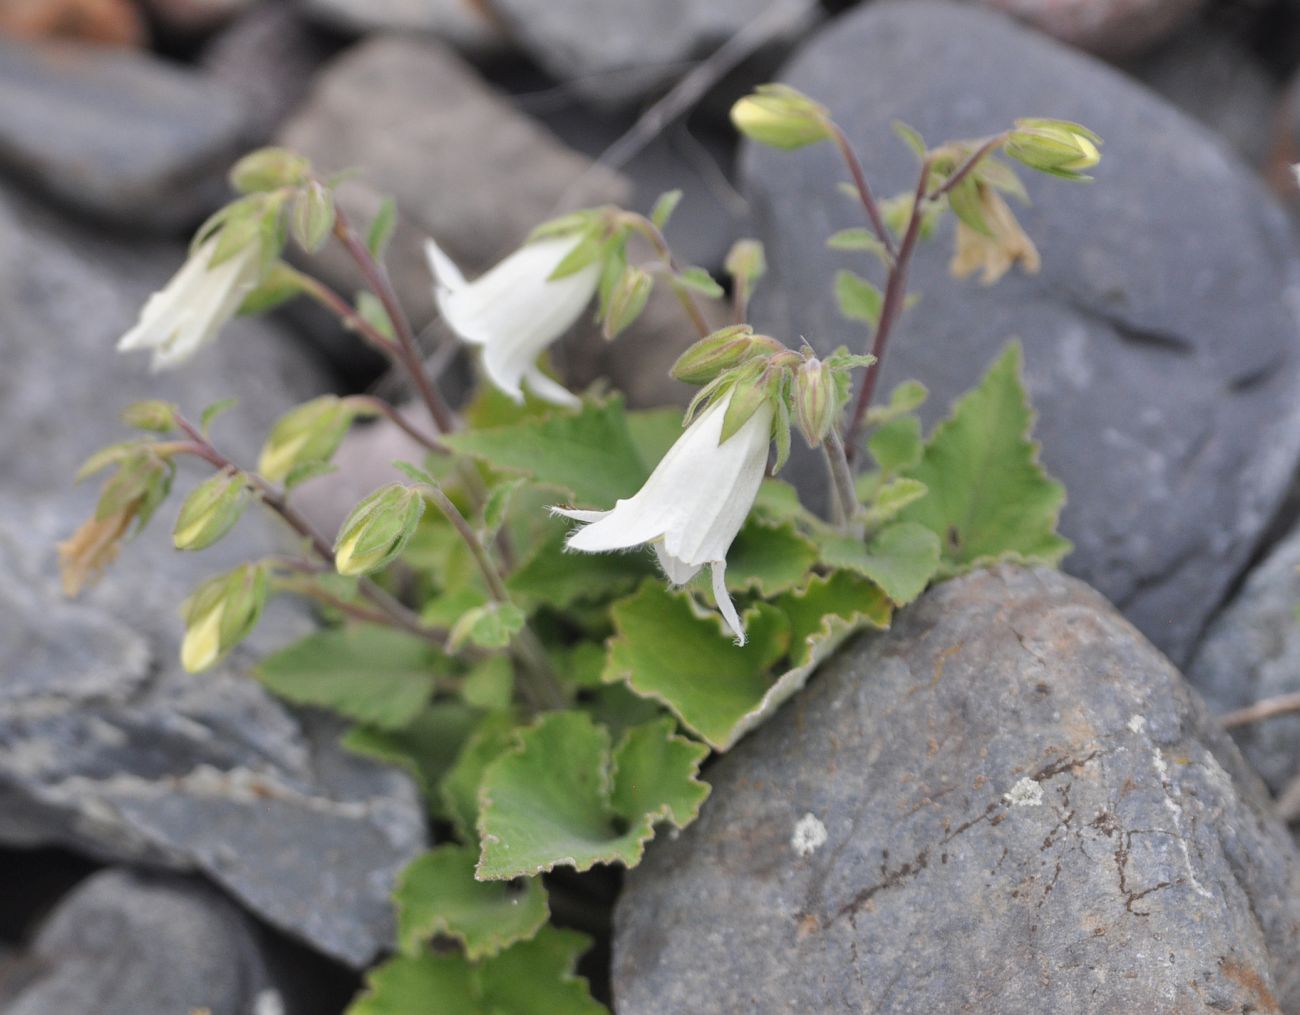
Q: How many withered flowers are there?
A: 2